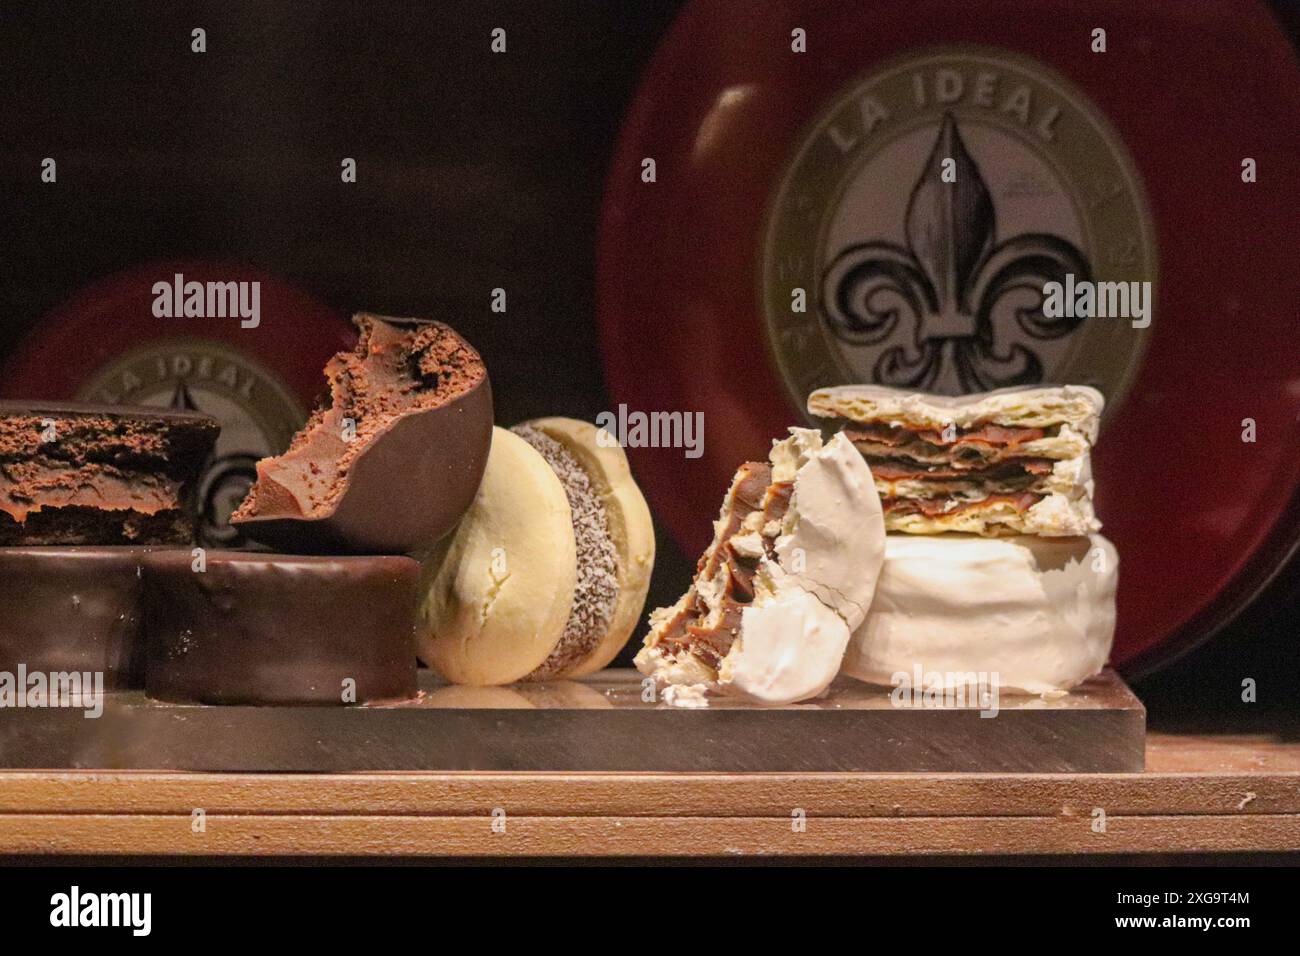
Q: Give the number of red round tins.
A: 2